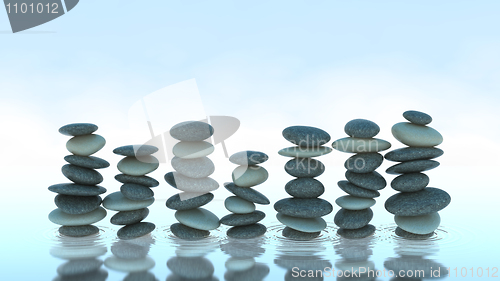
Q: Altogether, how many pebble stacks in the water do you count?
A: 7